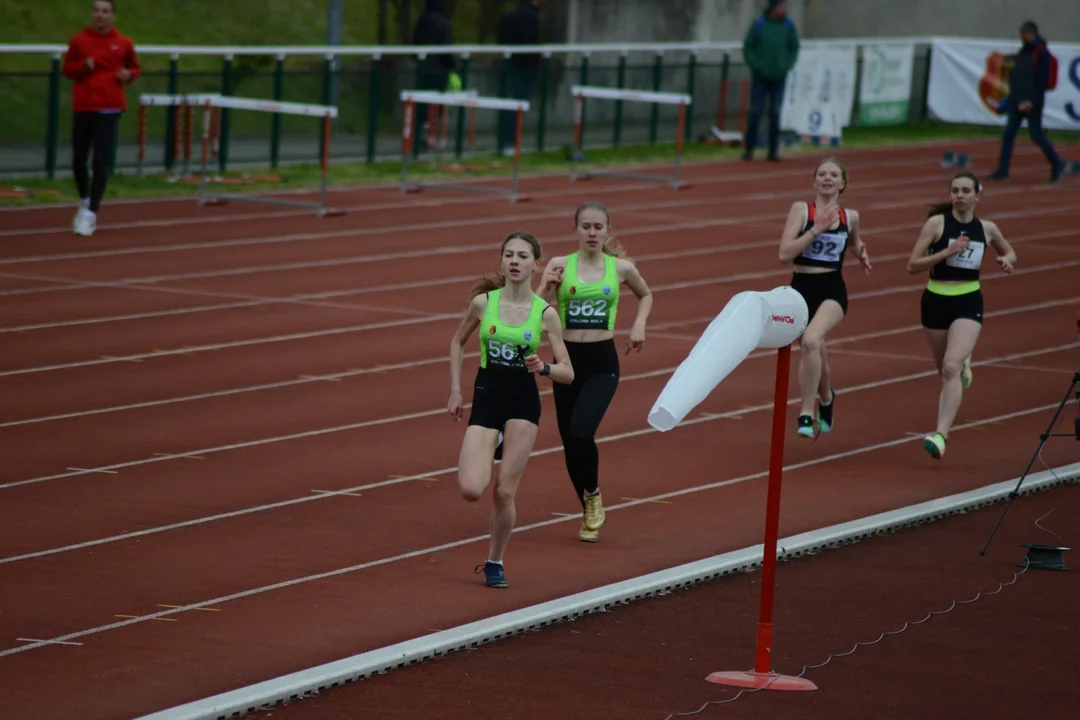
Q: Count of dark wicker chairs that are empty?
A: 0